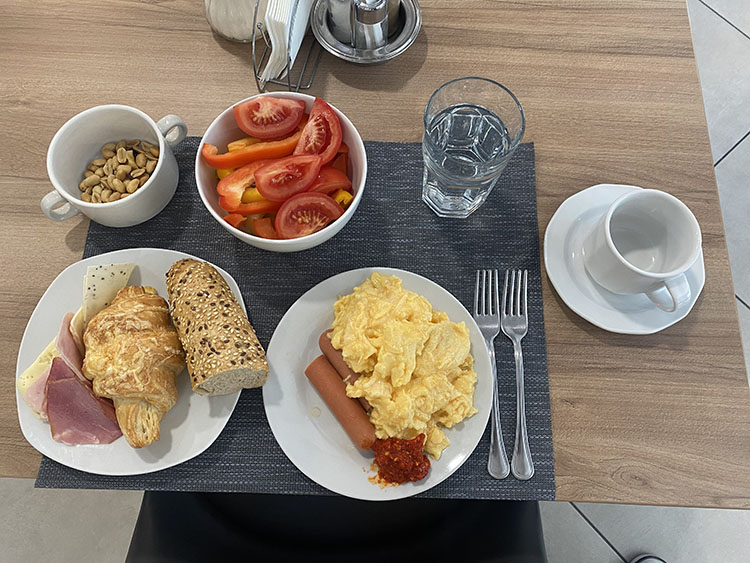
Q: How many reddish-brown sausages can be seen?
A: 2